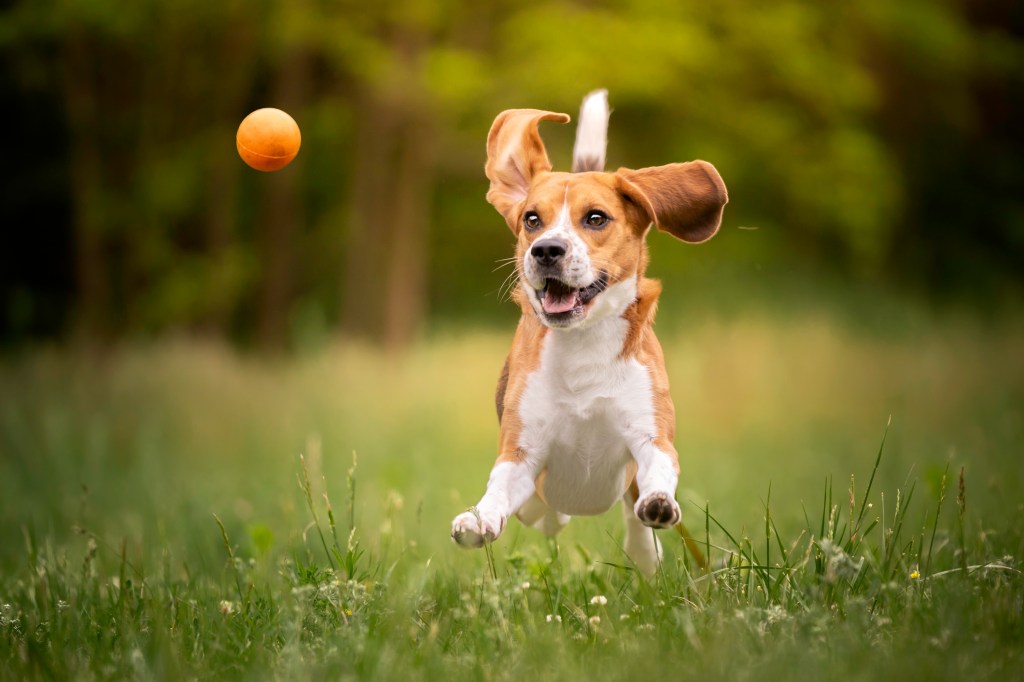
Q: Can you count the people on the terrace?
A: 0